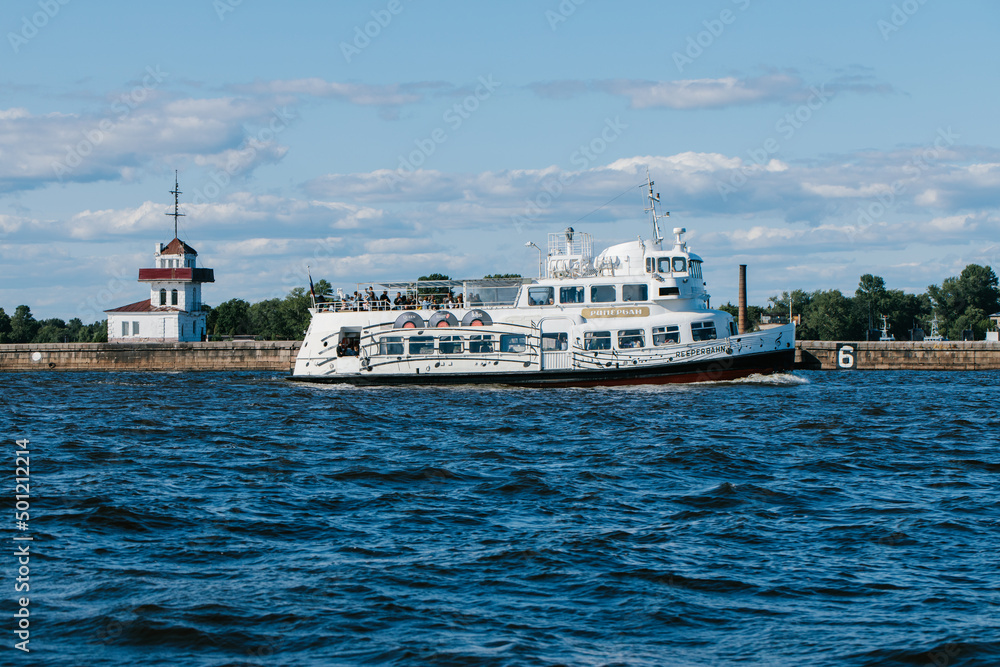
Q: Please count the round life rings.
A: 0